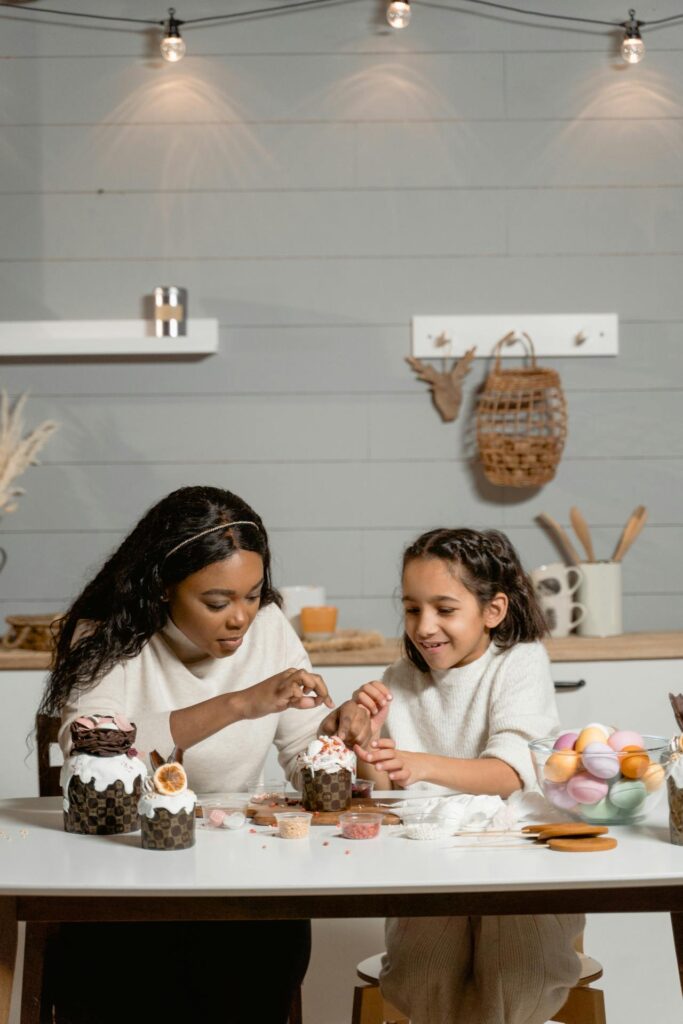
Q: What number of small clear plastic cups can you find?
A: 6